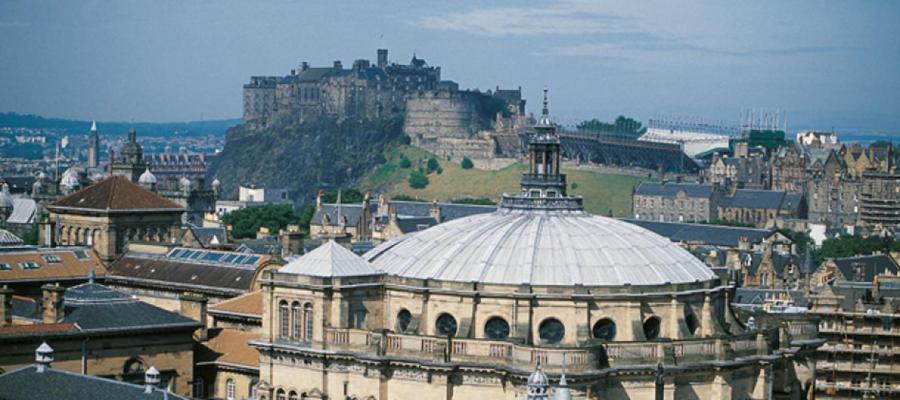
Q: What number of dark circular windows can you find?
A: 7